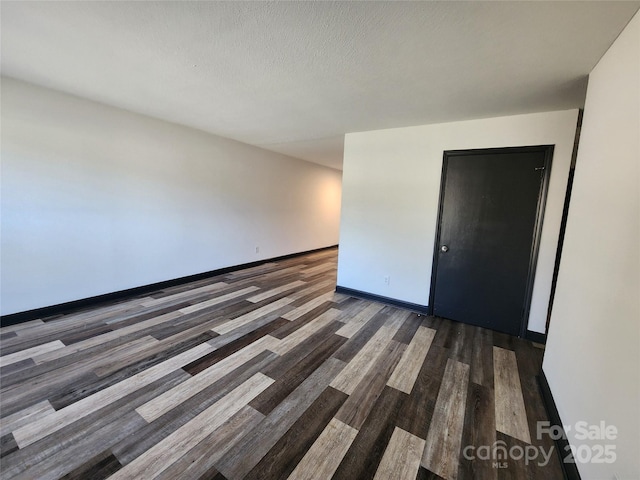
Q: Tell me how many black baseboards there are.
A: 4